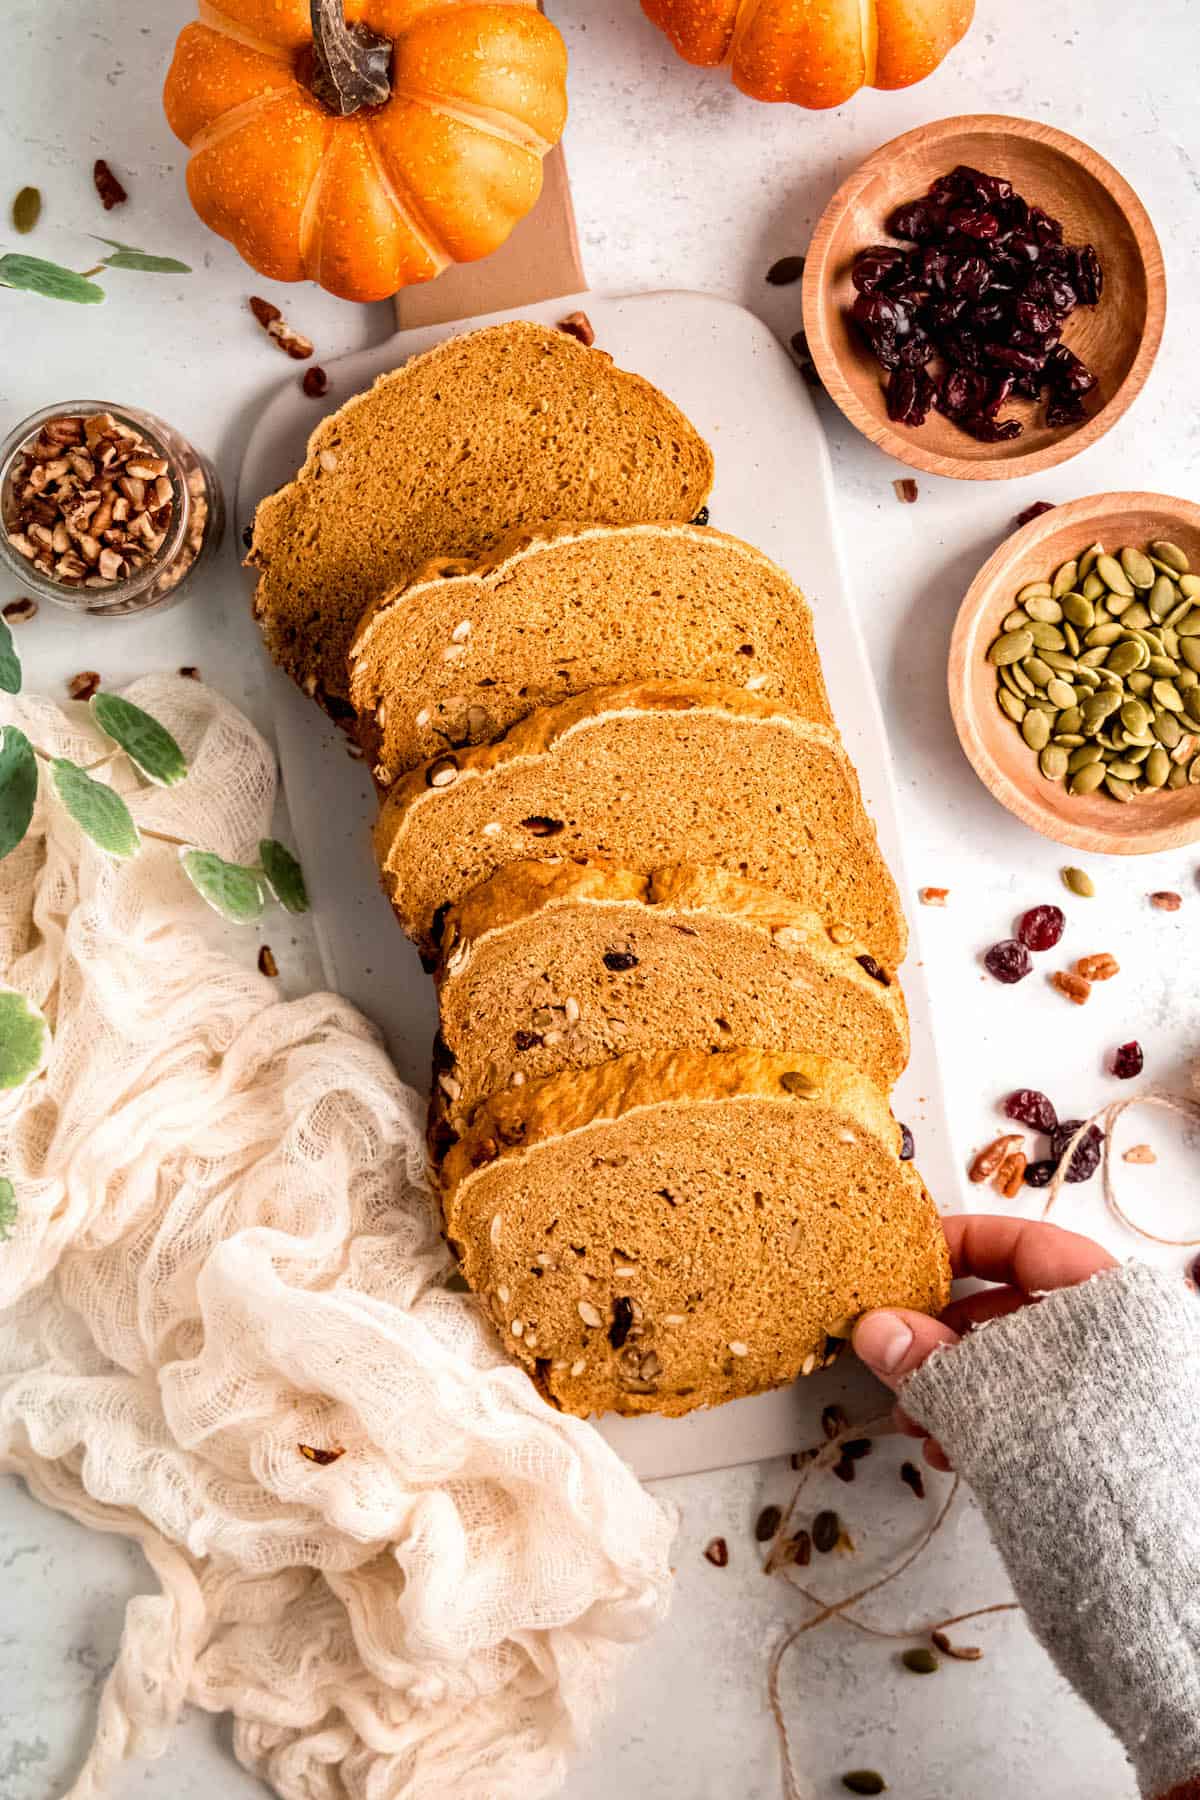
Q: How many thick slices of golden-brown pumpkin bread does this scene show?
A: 5